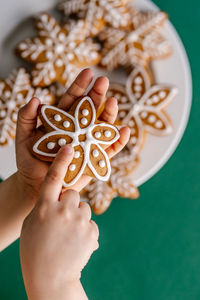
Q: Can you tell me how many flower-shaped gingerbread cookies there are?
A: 2